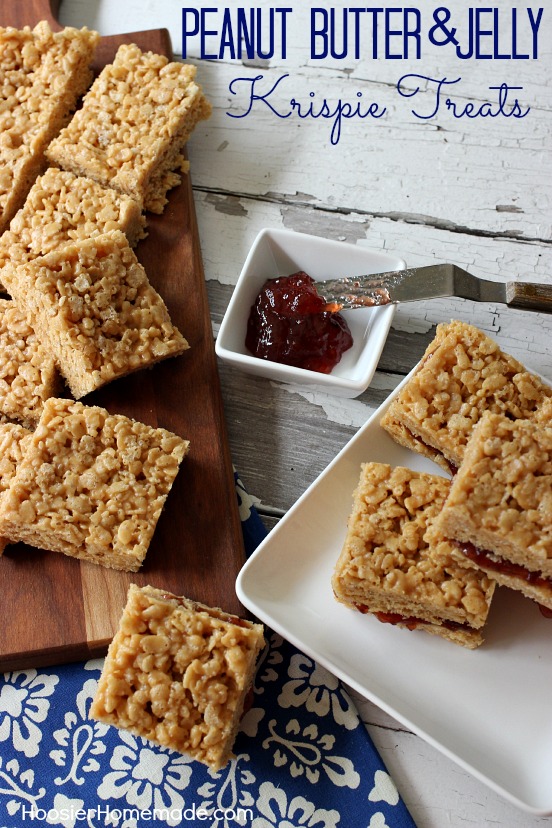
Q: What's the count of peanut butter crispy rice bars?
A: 11